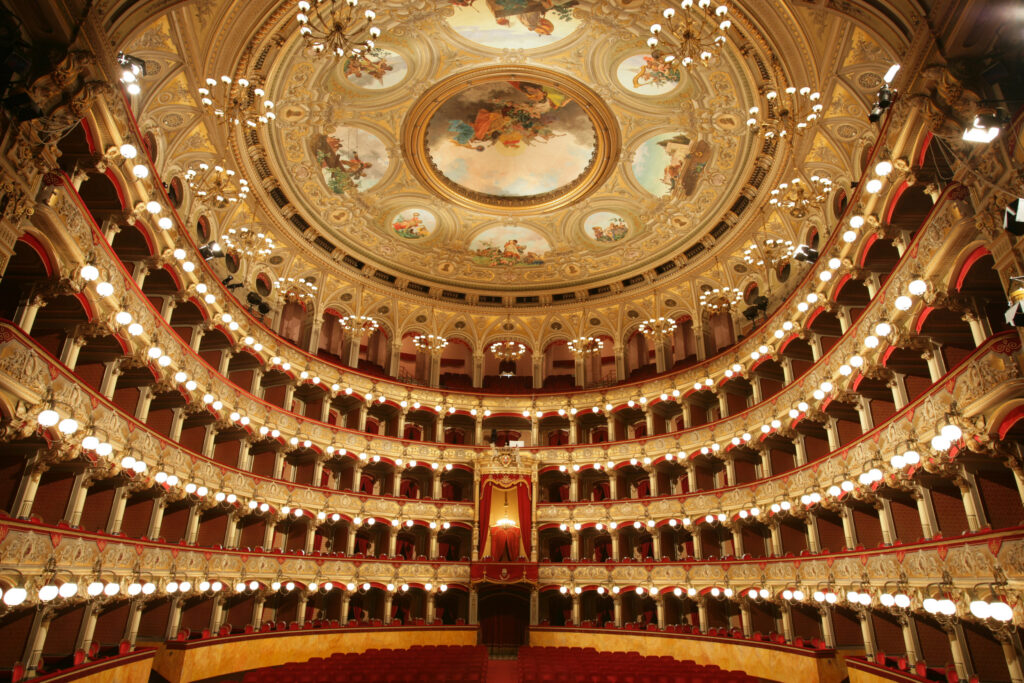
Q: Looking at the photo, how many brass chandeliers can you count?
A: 15